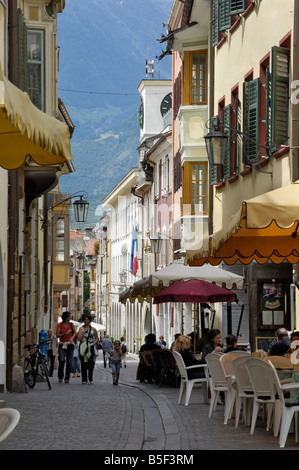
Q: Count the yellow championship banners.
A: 0